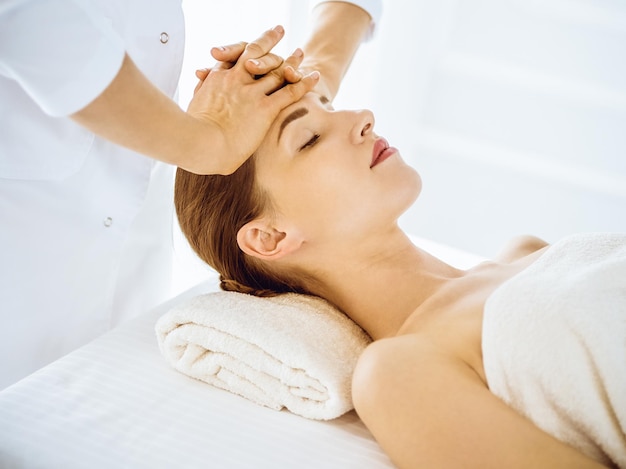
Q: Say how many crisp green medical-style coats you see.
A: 0